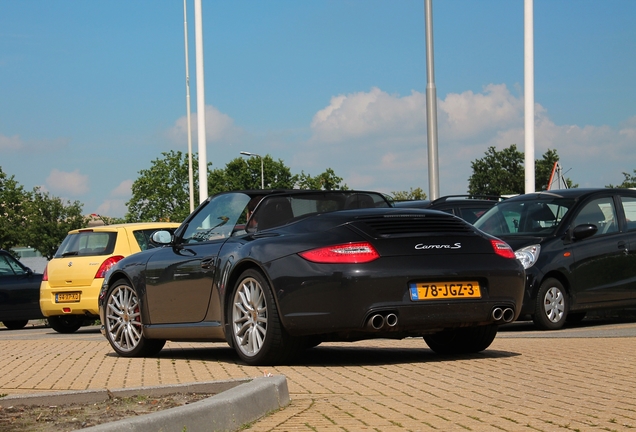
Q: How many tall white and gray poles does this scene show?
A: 4